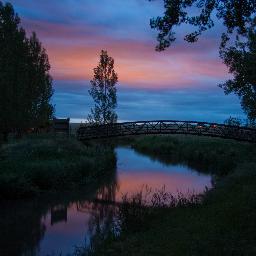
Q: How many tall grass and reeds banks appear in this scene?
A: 2